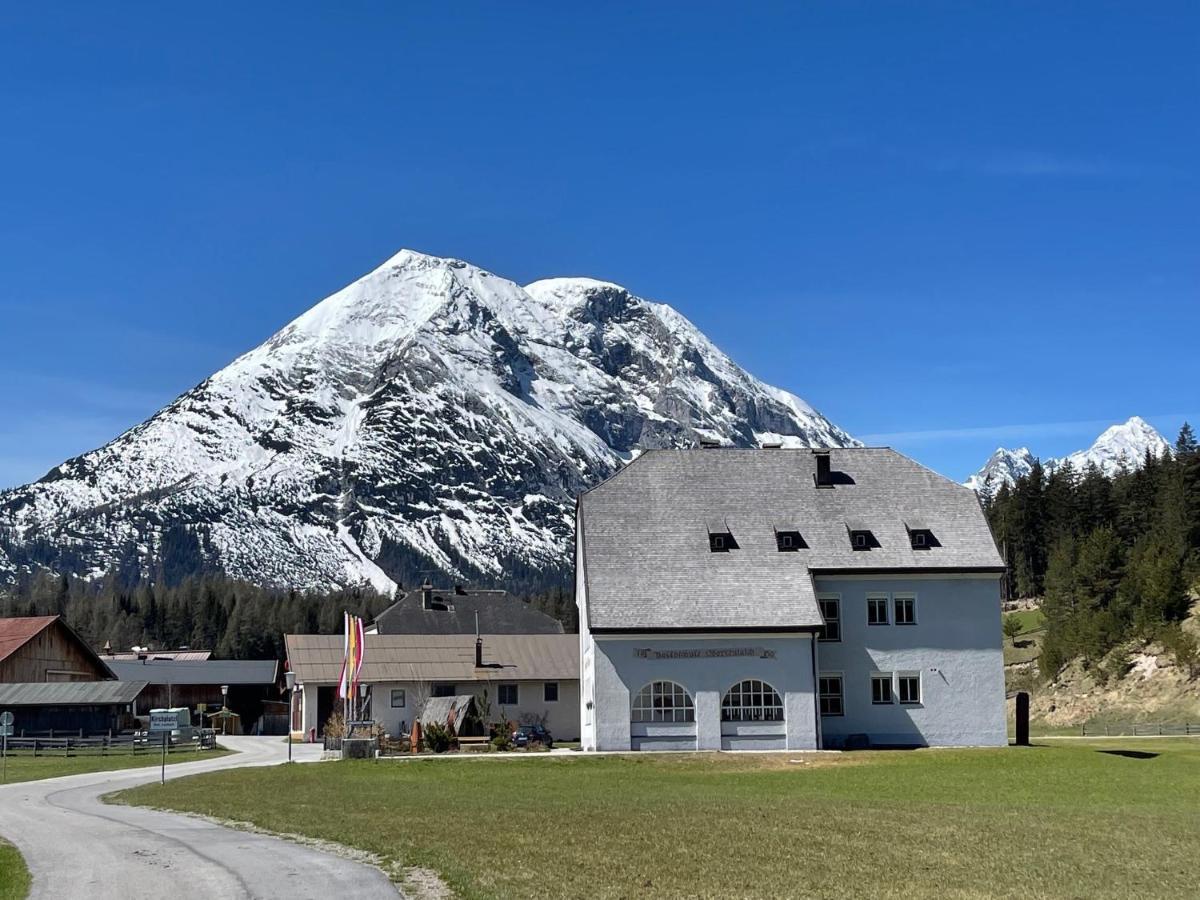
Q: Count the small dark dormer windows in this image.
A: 4